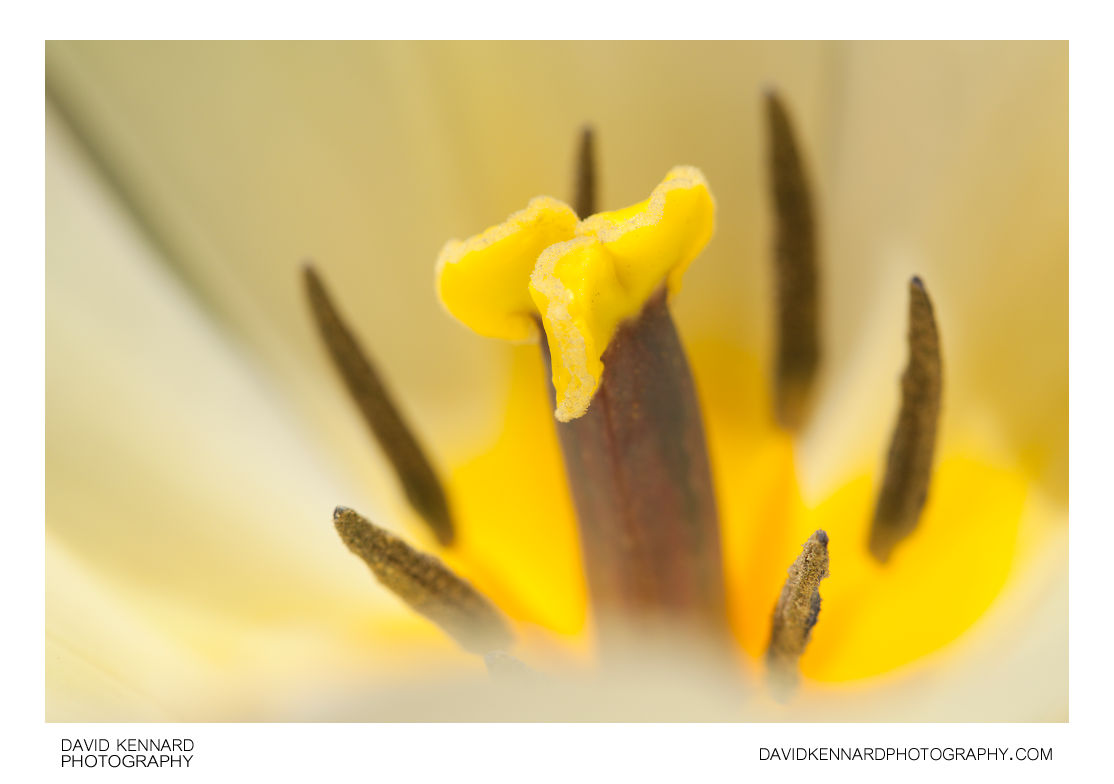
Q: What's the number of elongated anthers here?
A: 6